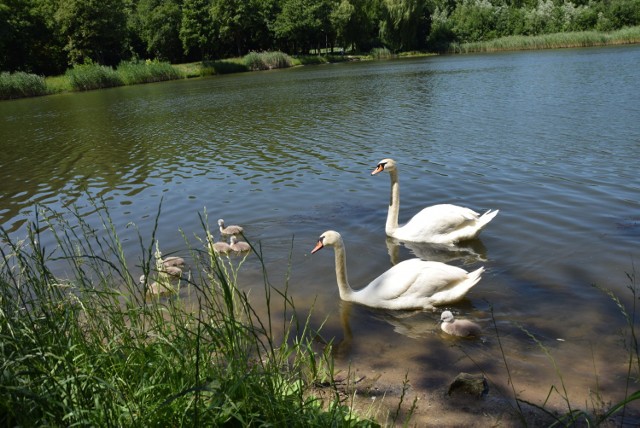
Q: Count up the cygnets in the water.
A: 7